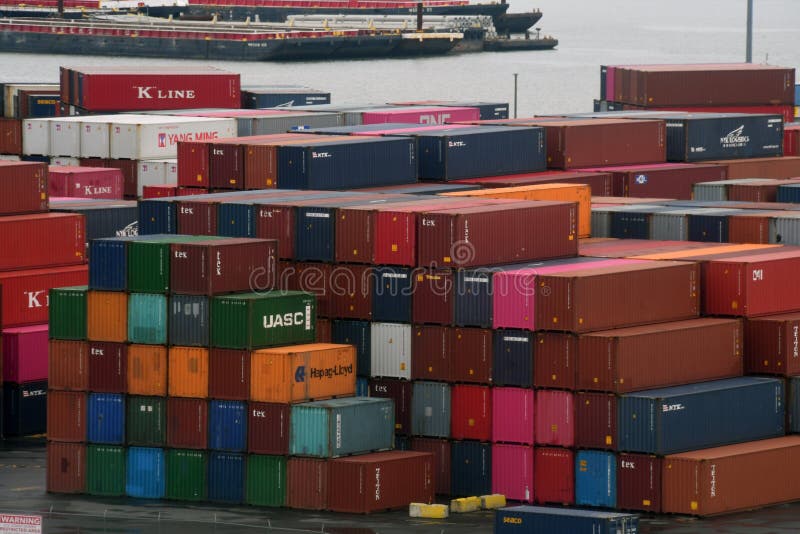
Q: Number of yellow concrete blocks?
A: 3